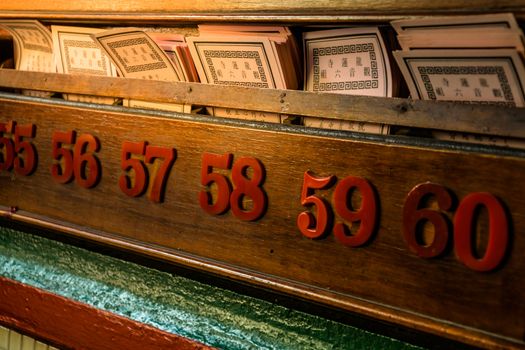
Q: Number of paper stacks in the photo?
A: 6